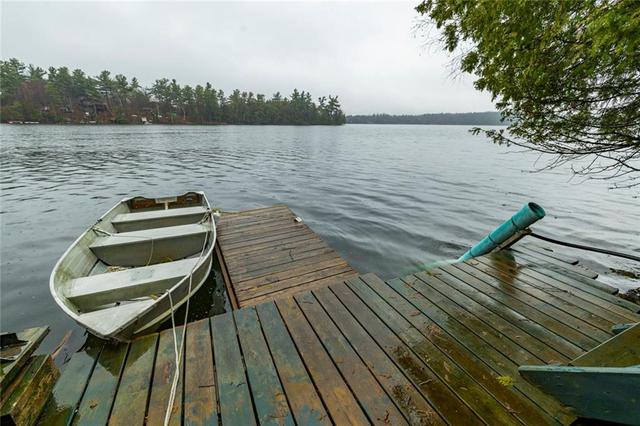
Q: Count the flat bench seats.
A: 3